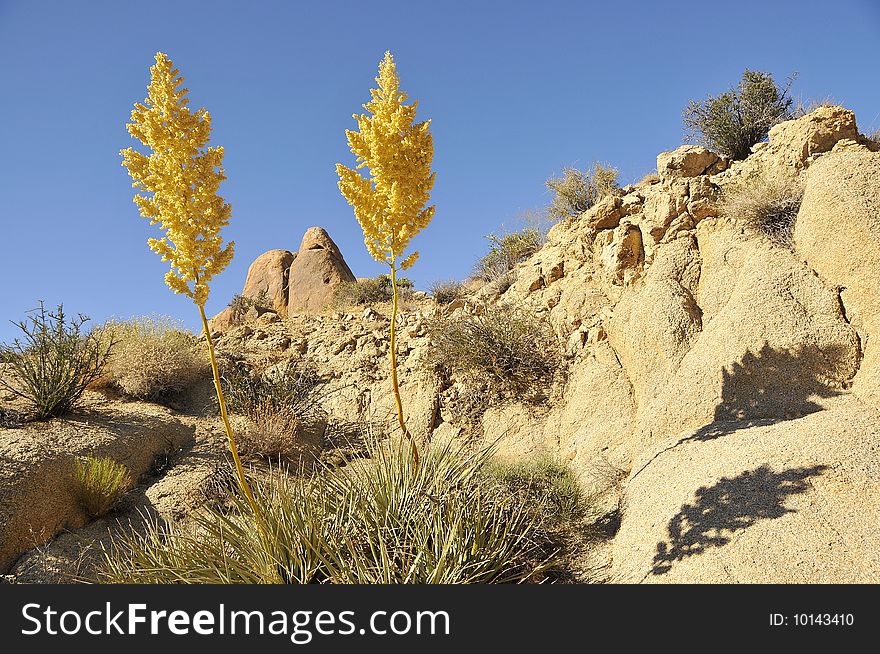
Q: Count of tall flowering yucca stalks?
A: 2